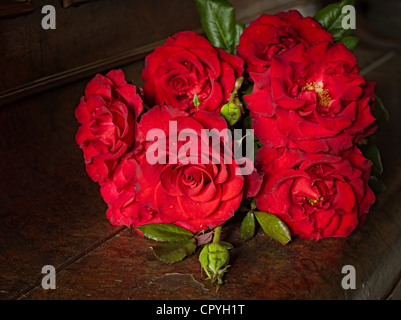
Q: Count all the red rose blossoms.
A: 7